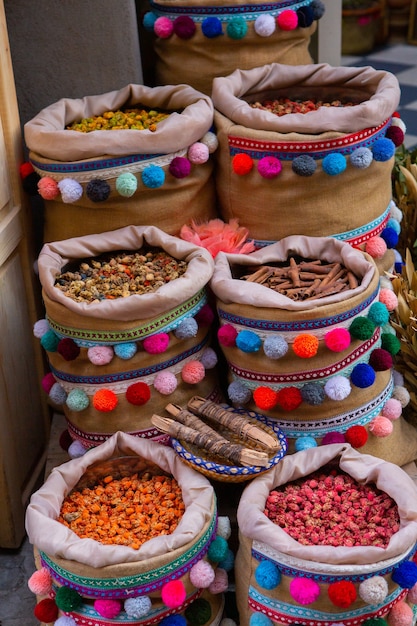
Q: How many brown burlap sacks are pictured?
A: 7